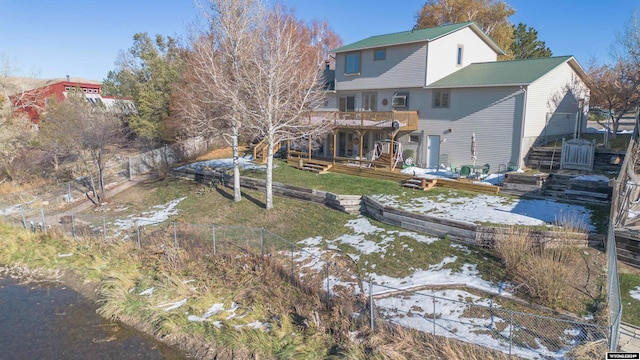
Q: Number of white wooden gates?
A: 1